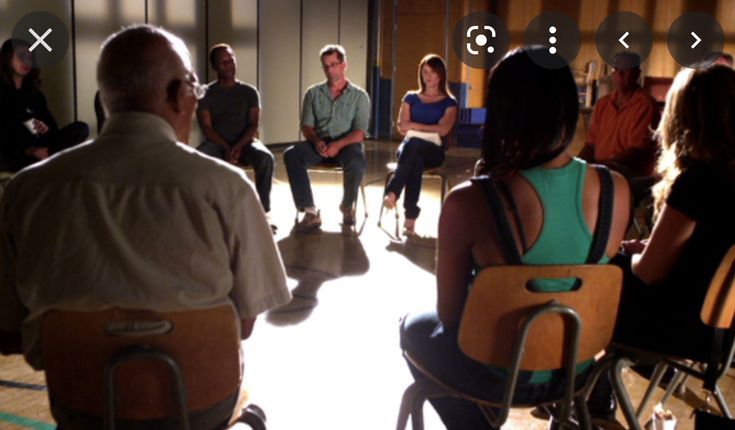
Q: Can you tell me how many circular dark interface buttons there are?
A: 5